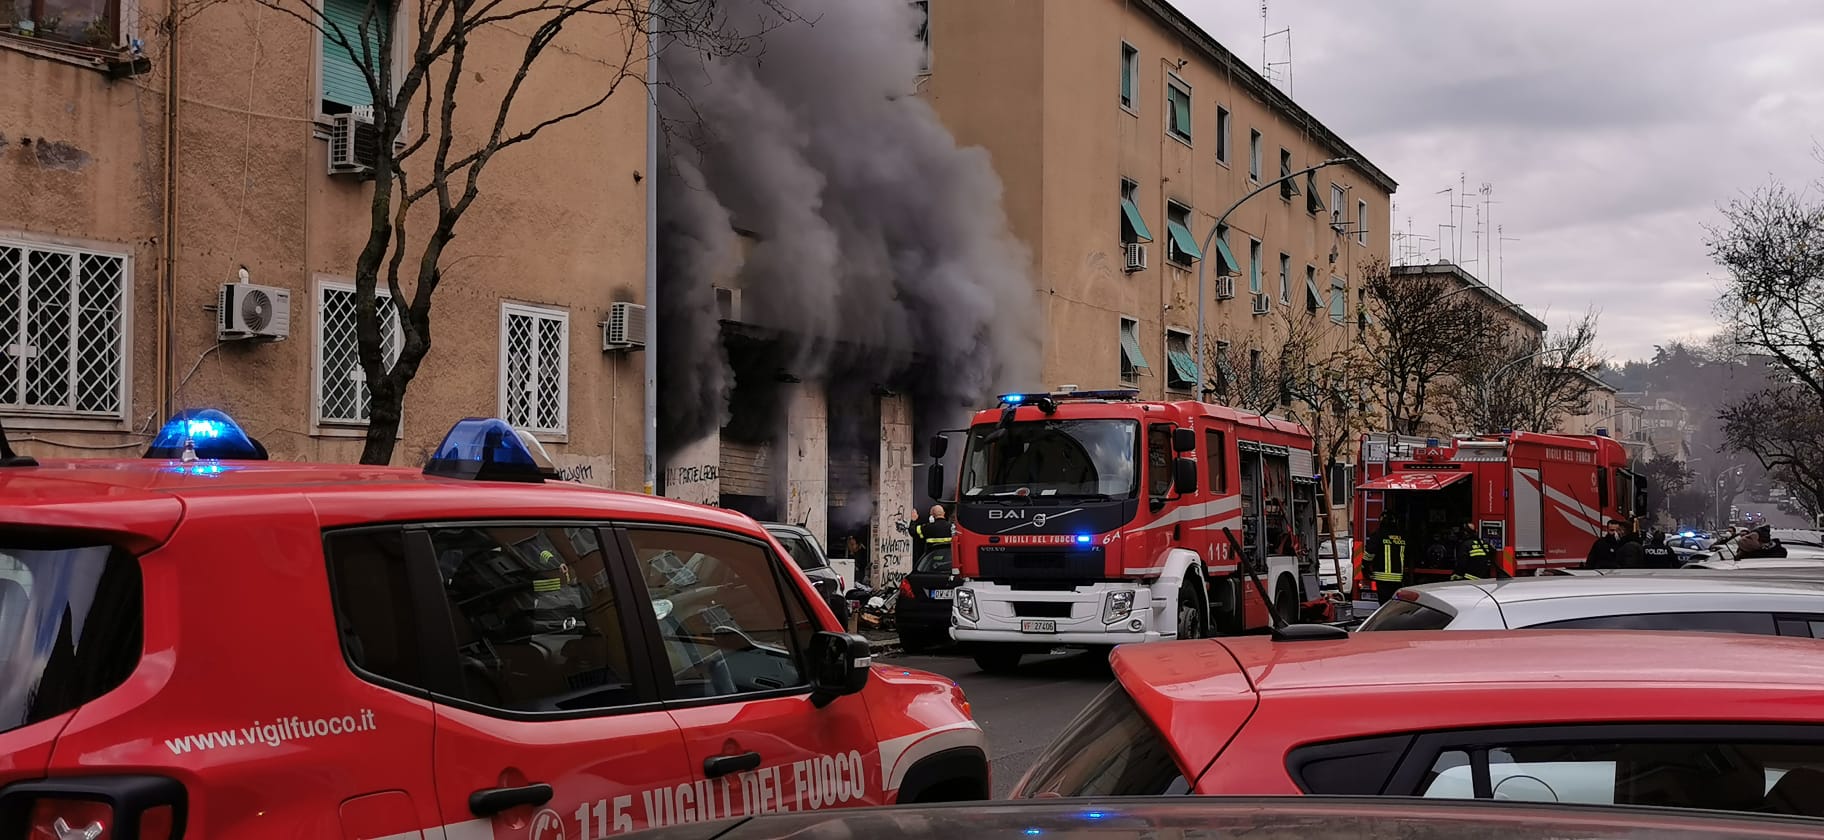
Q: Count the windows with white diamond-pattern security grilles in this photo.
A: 3